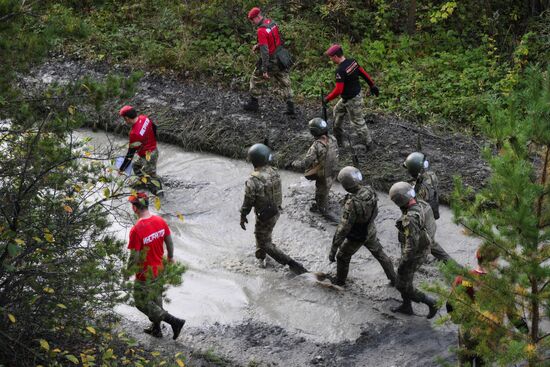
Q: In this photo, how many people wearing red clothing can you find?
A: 5